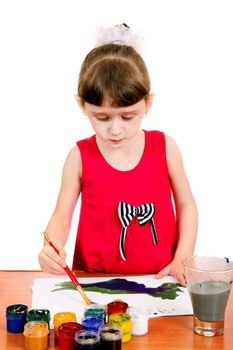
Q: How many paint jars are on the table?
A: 12